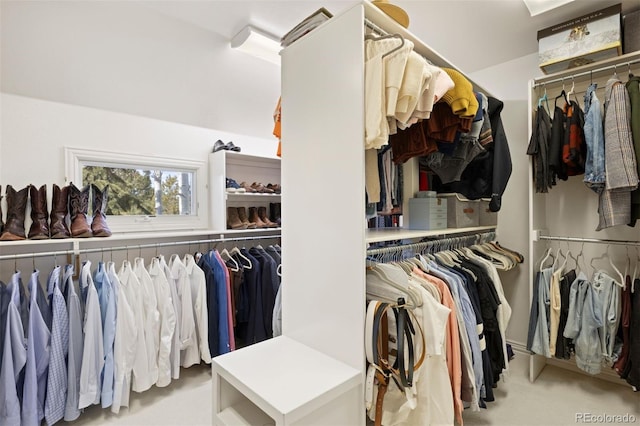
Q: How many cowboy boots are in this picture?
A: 6